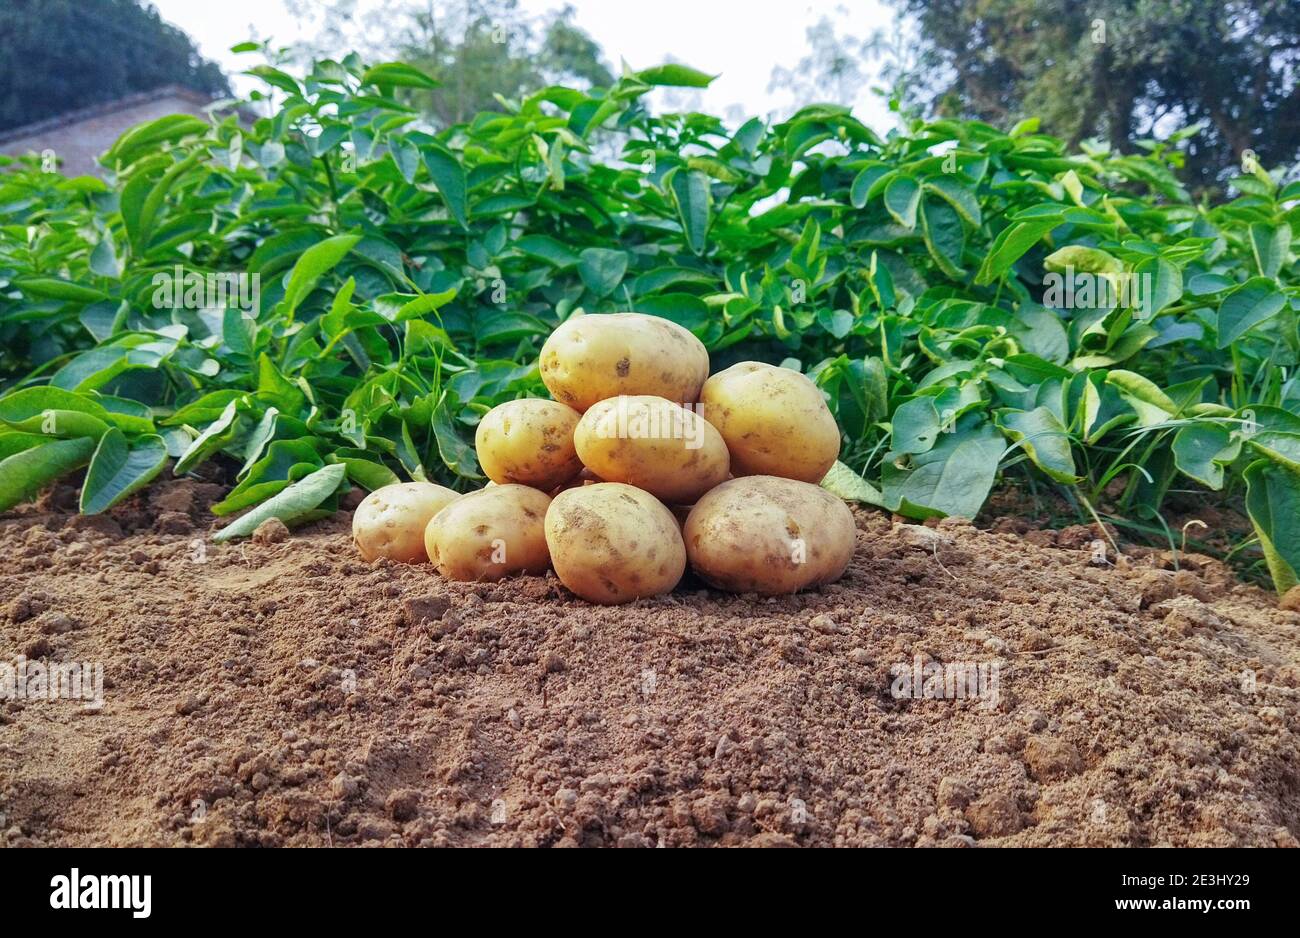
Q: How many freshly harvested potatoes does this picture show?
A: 8